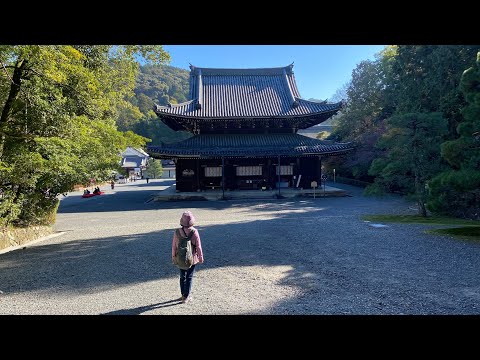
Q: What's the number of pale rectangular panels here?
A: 3